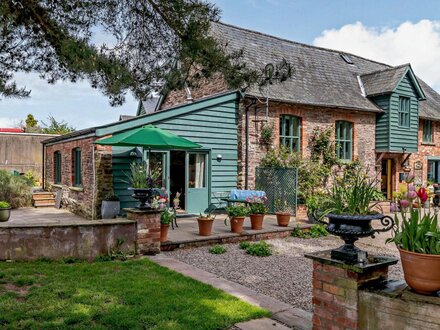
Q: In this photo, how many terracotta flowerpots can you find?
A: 6